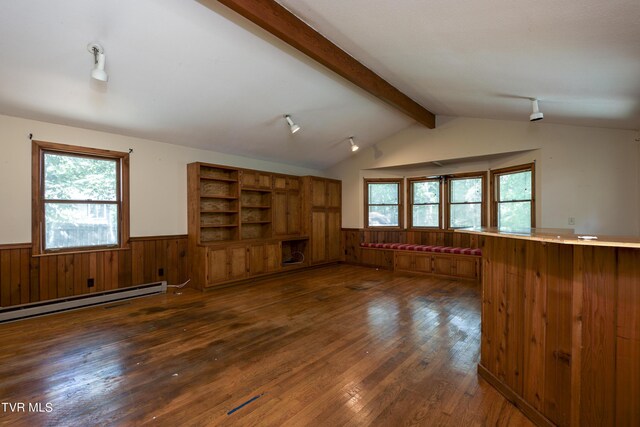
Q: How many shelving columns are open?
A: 2